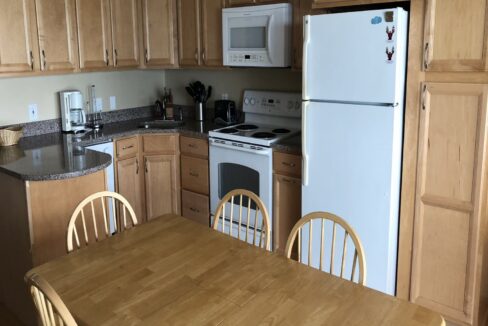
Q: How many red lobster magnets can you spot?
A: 2